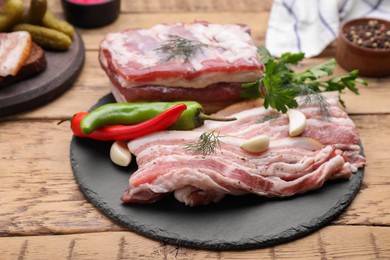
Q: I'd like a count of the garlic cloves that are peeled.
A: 3